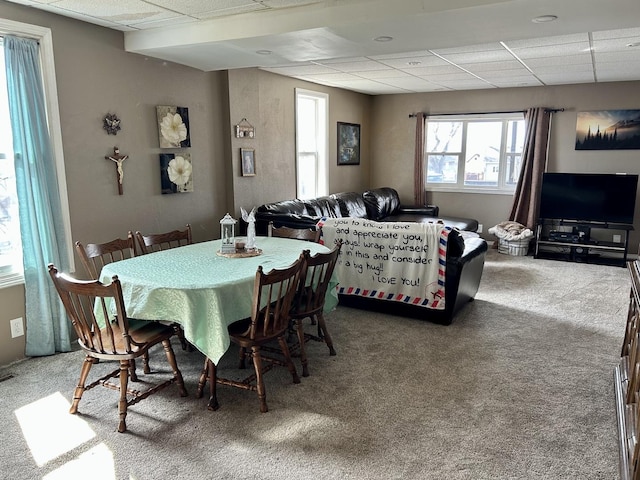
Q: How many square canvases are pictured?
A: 2